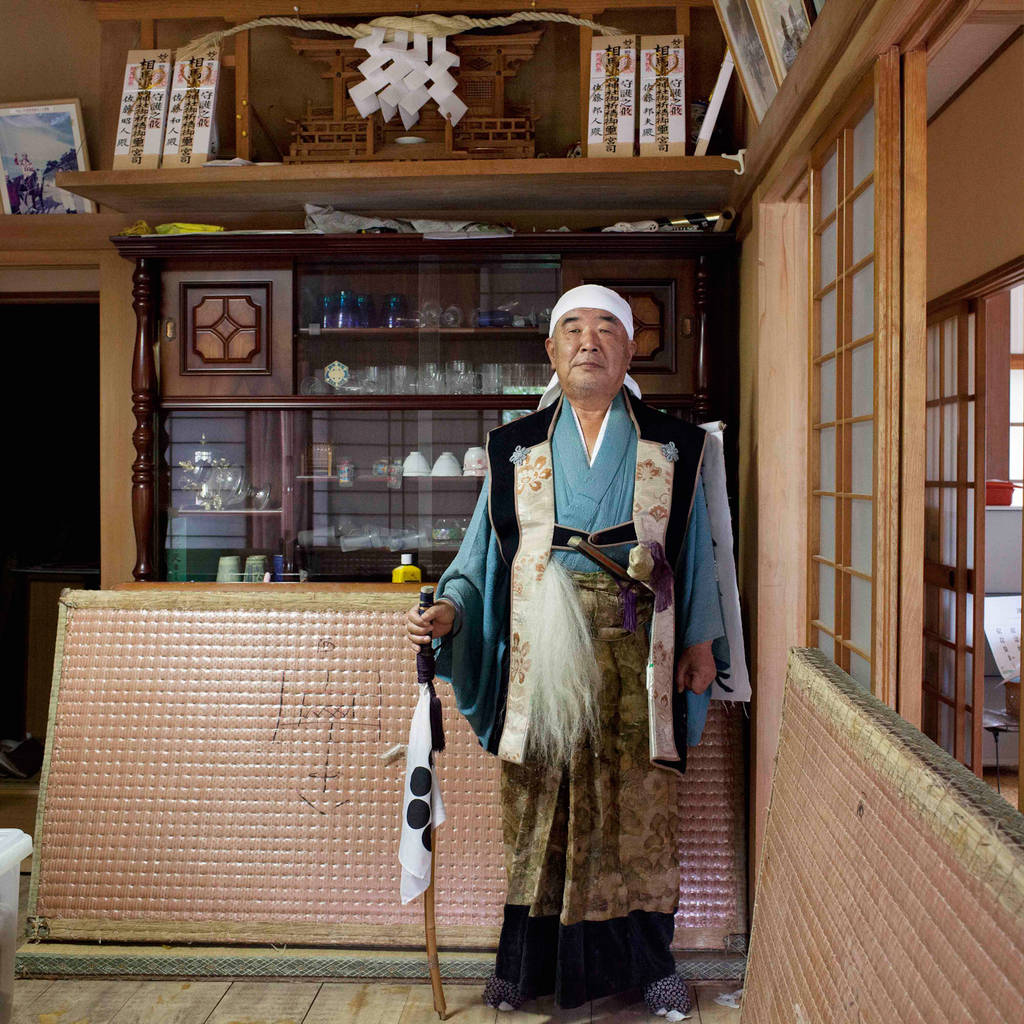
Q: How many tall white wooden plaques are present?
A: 4